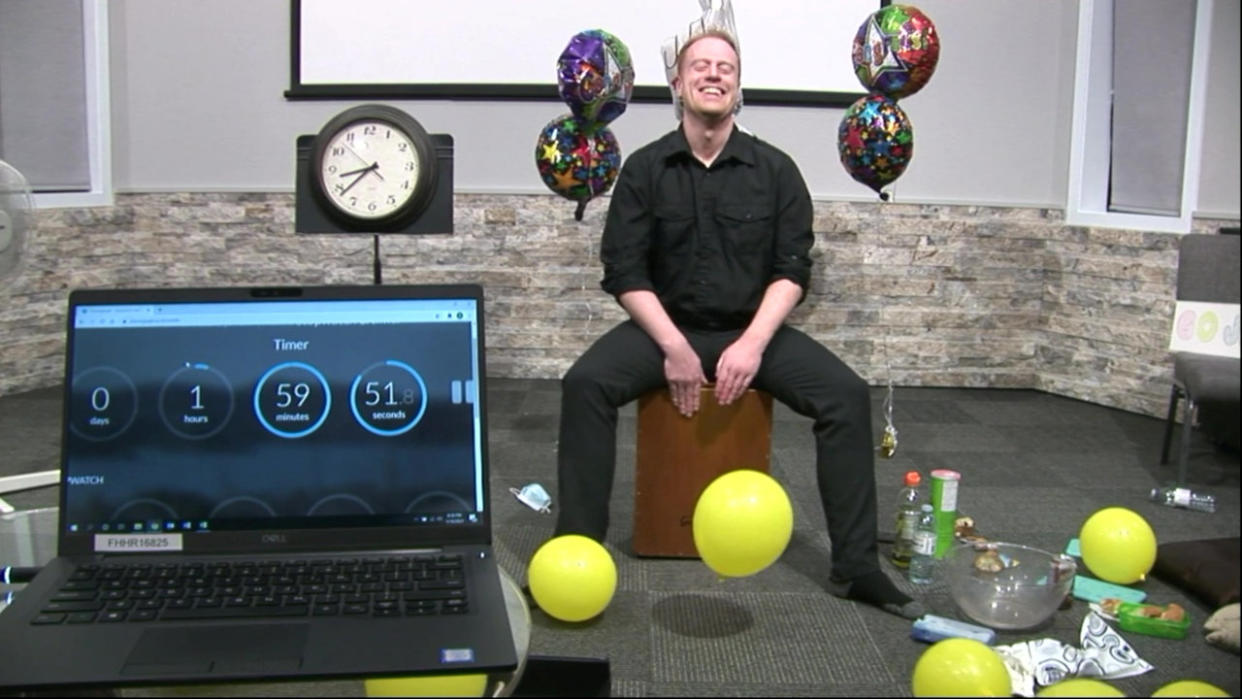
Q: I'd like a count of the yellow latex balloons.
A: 7